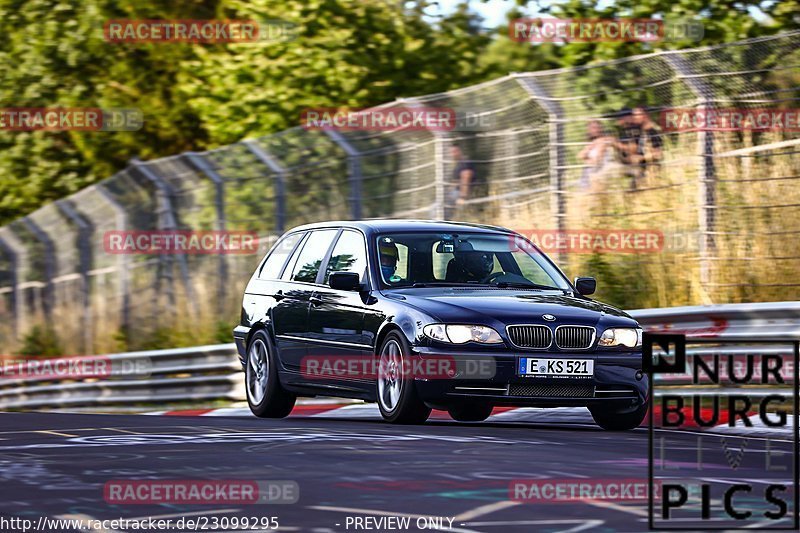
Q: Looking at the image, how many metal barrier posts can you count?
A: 11